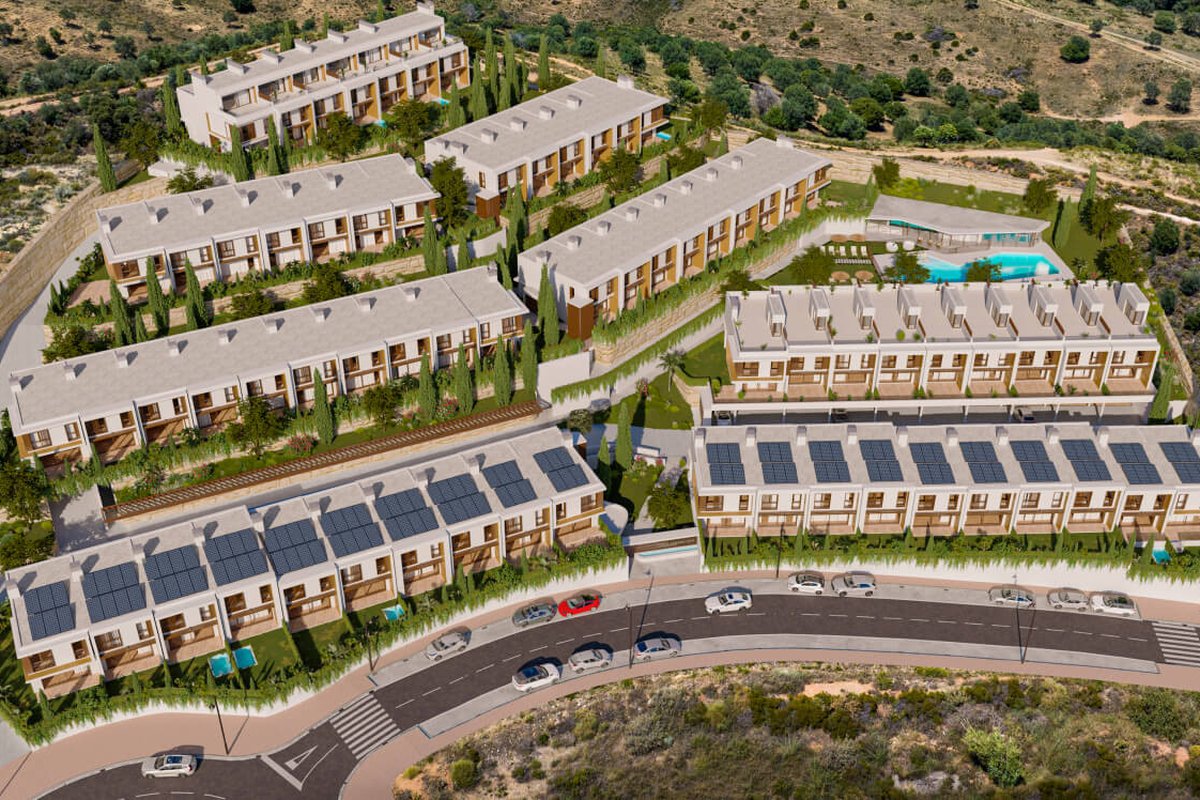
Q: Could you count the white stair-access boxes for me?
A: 9